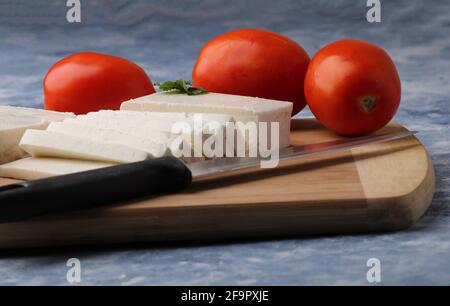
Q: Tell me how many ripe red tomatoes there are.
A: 3